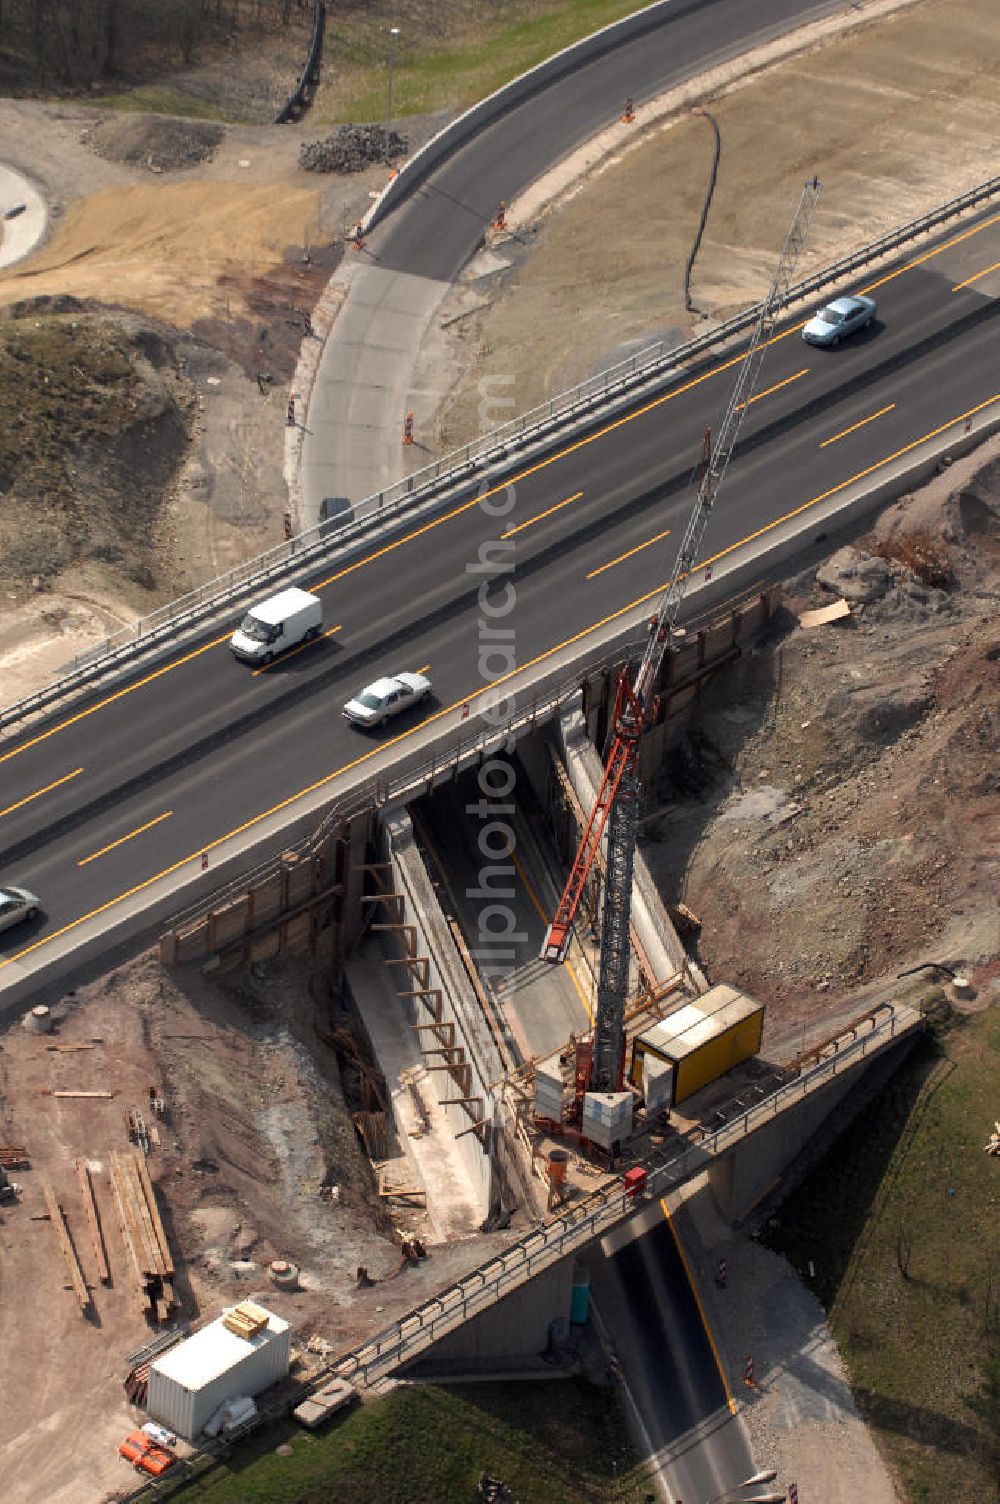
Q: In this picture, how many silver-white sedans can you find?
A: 3